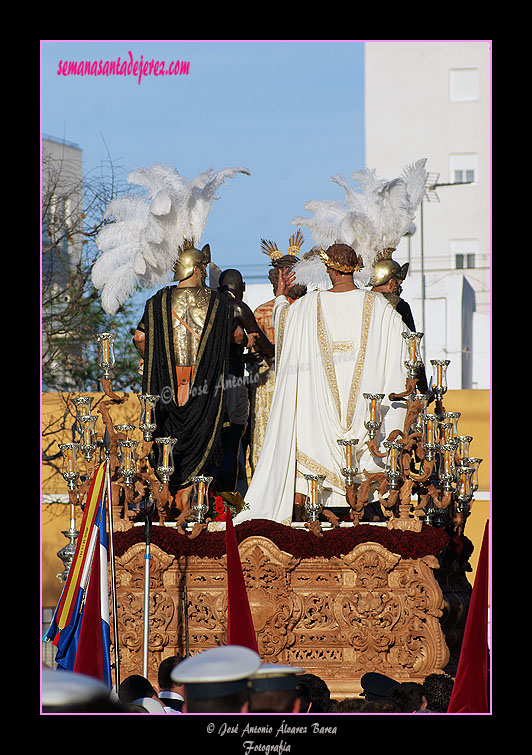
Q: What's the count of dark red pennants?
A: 3